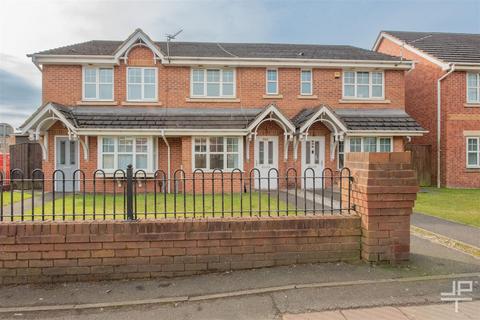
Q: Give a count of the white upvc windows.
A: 11